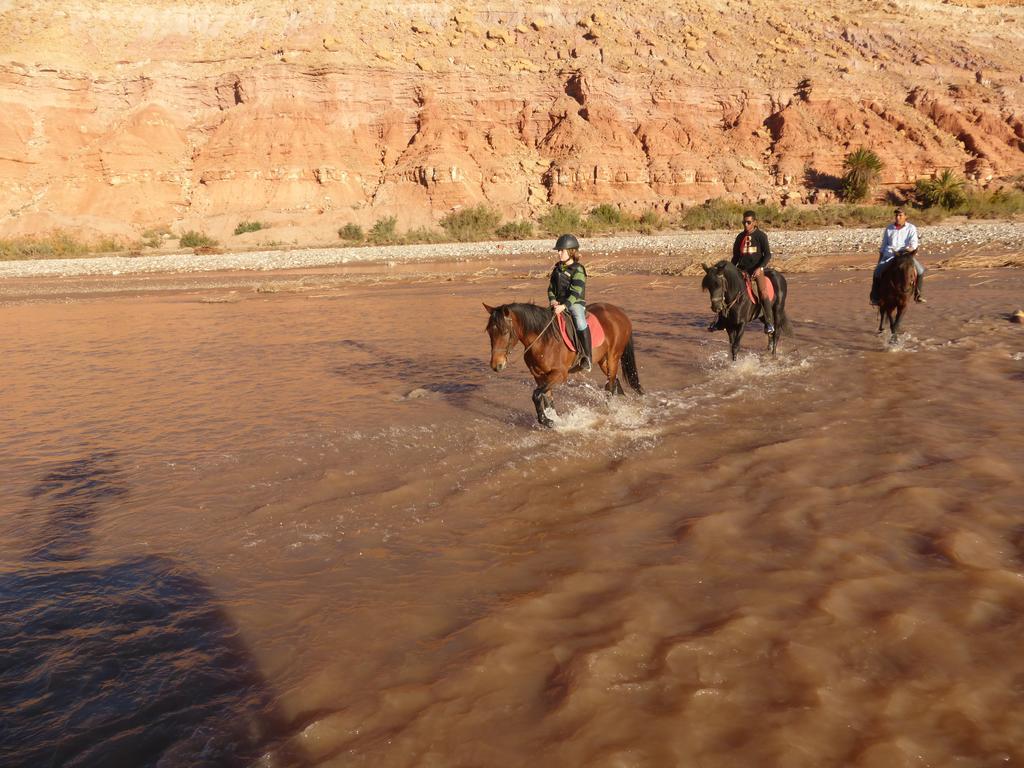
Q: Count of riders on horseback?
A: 3